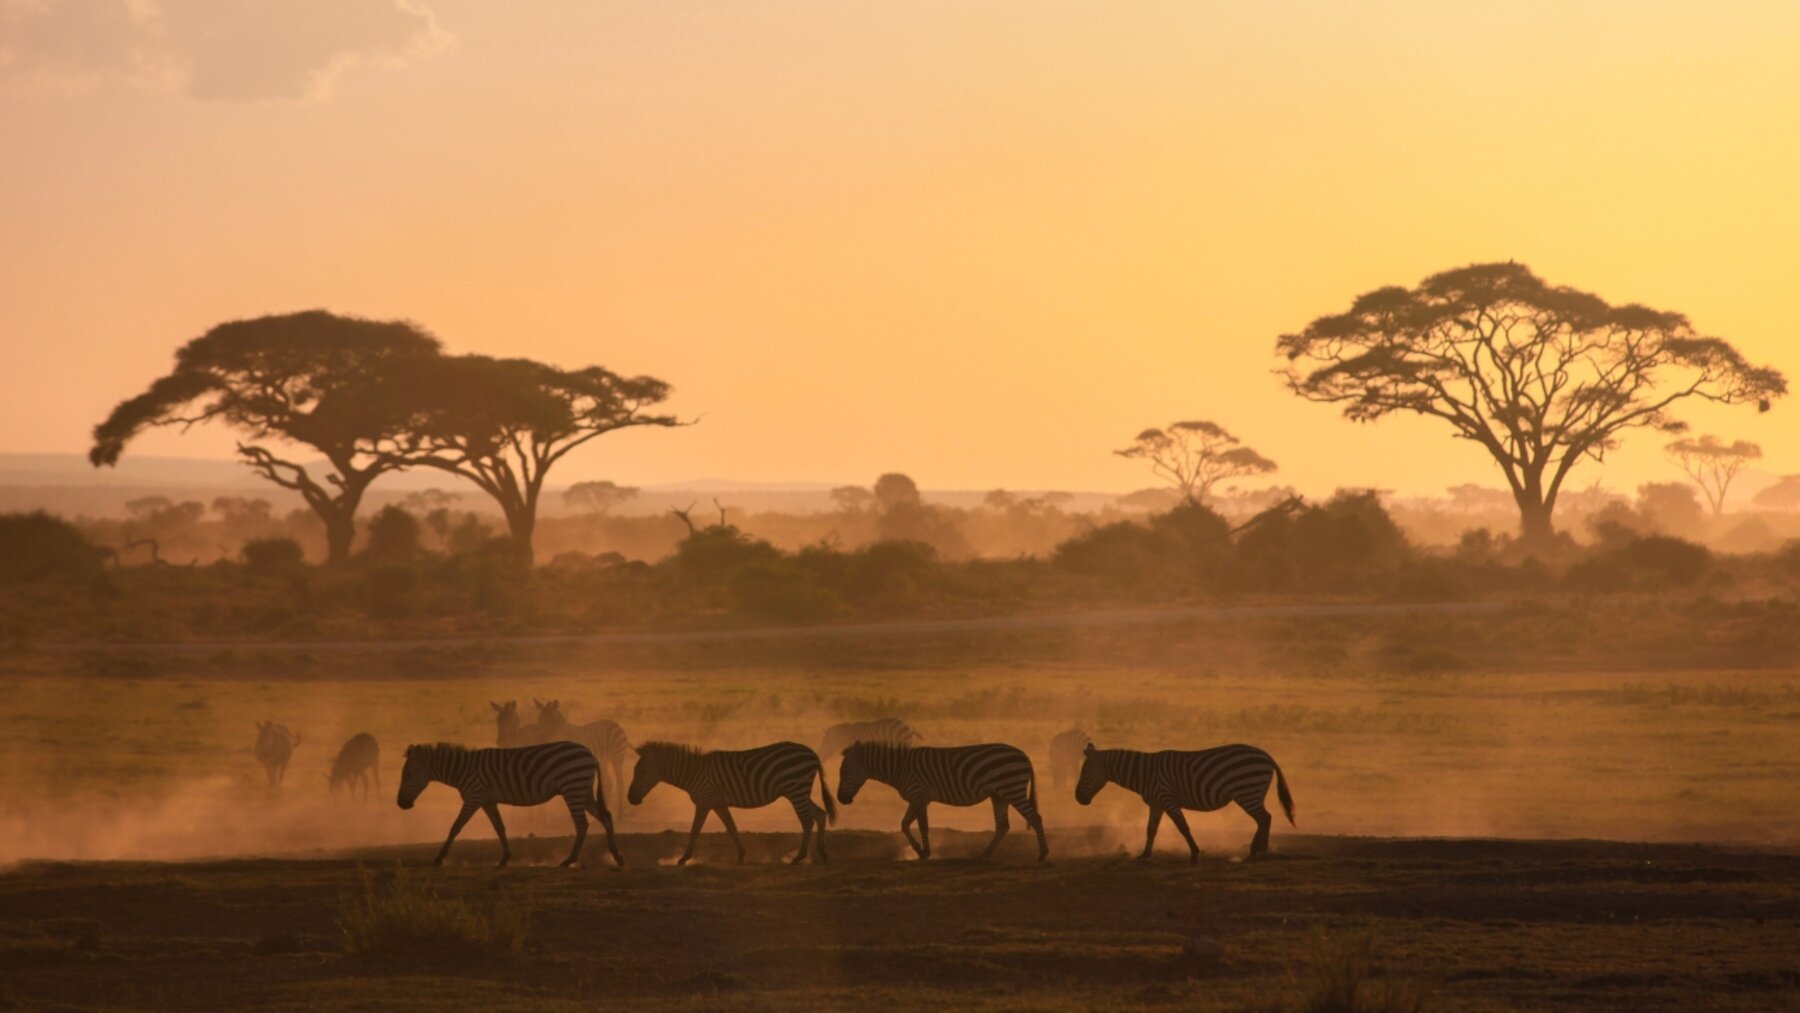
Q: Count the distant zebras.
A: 6